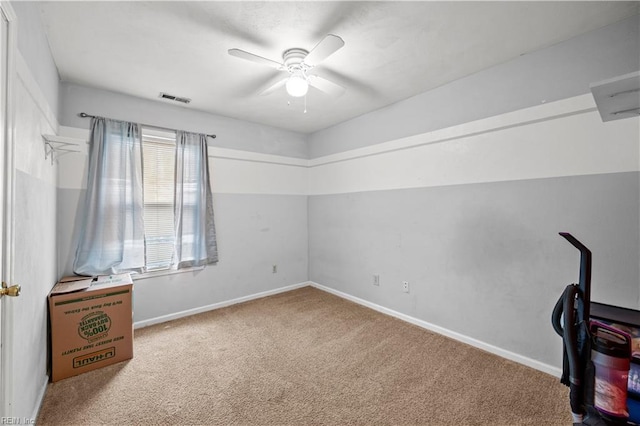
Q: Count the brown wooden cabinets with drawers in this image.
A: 0